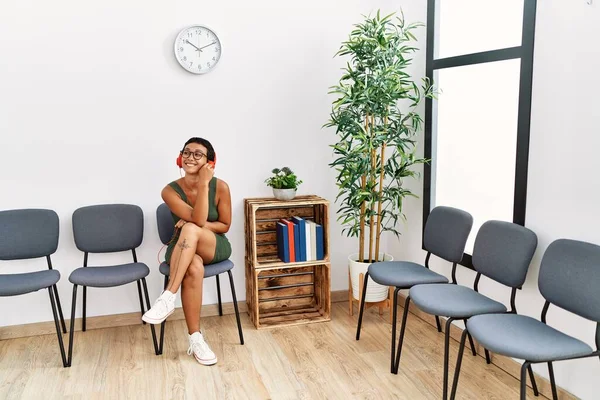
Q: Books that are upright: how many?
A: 7